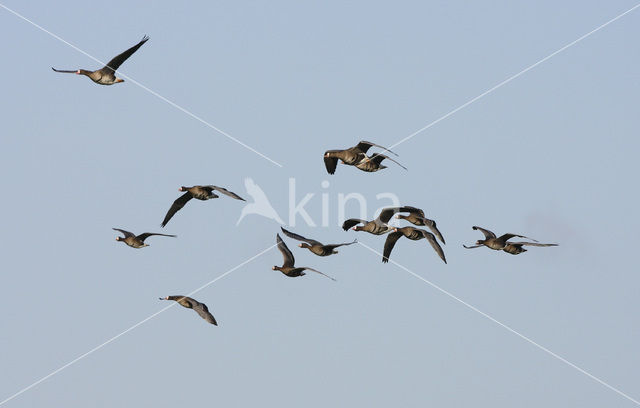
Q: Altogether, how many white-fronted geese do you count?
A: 13